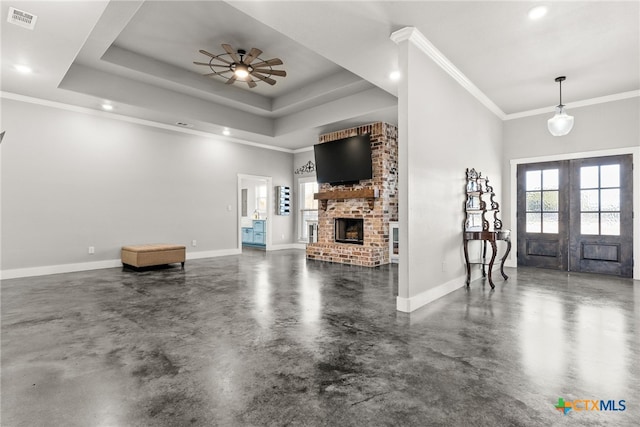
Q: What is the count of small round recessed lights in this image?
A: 5